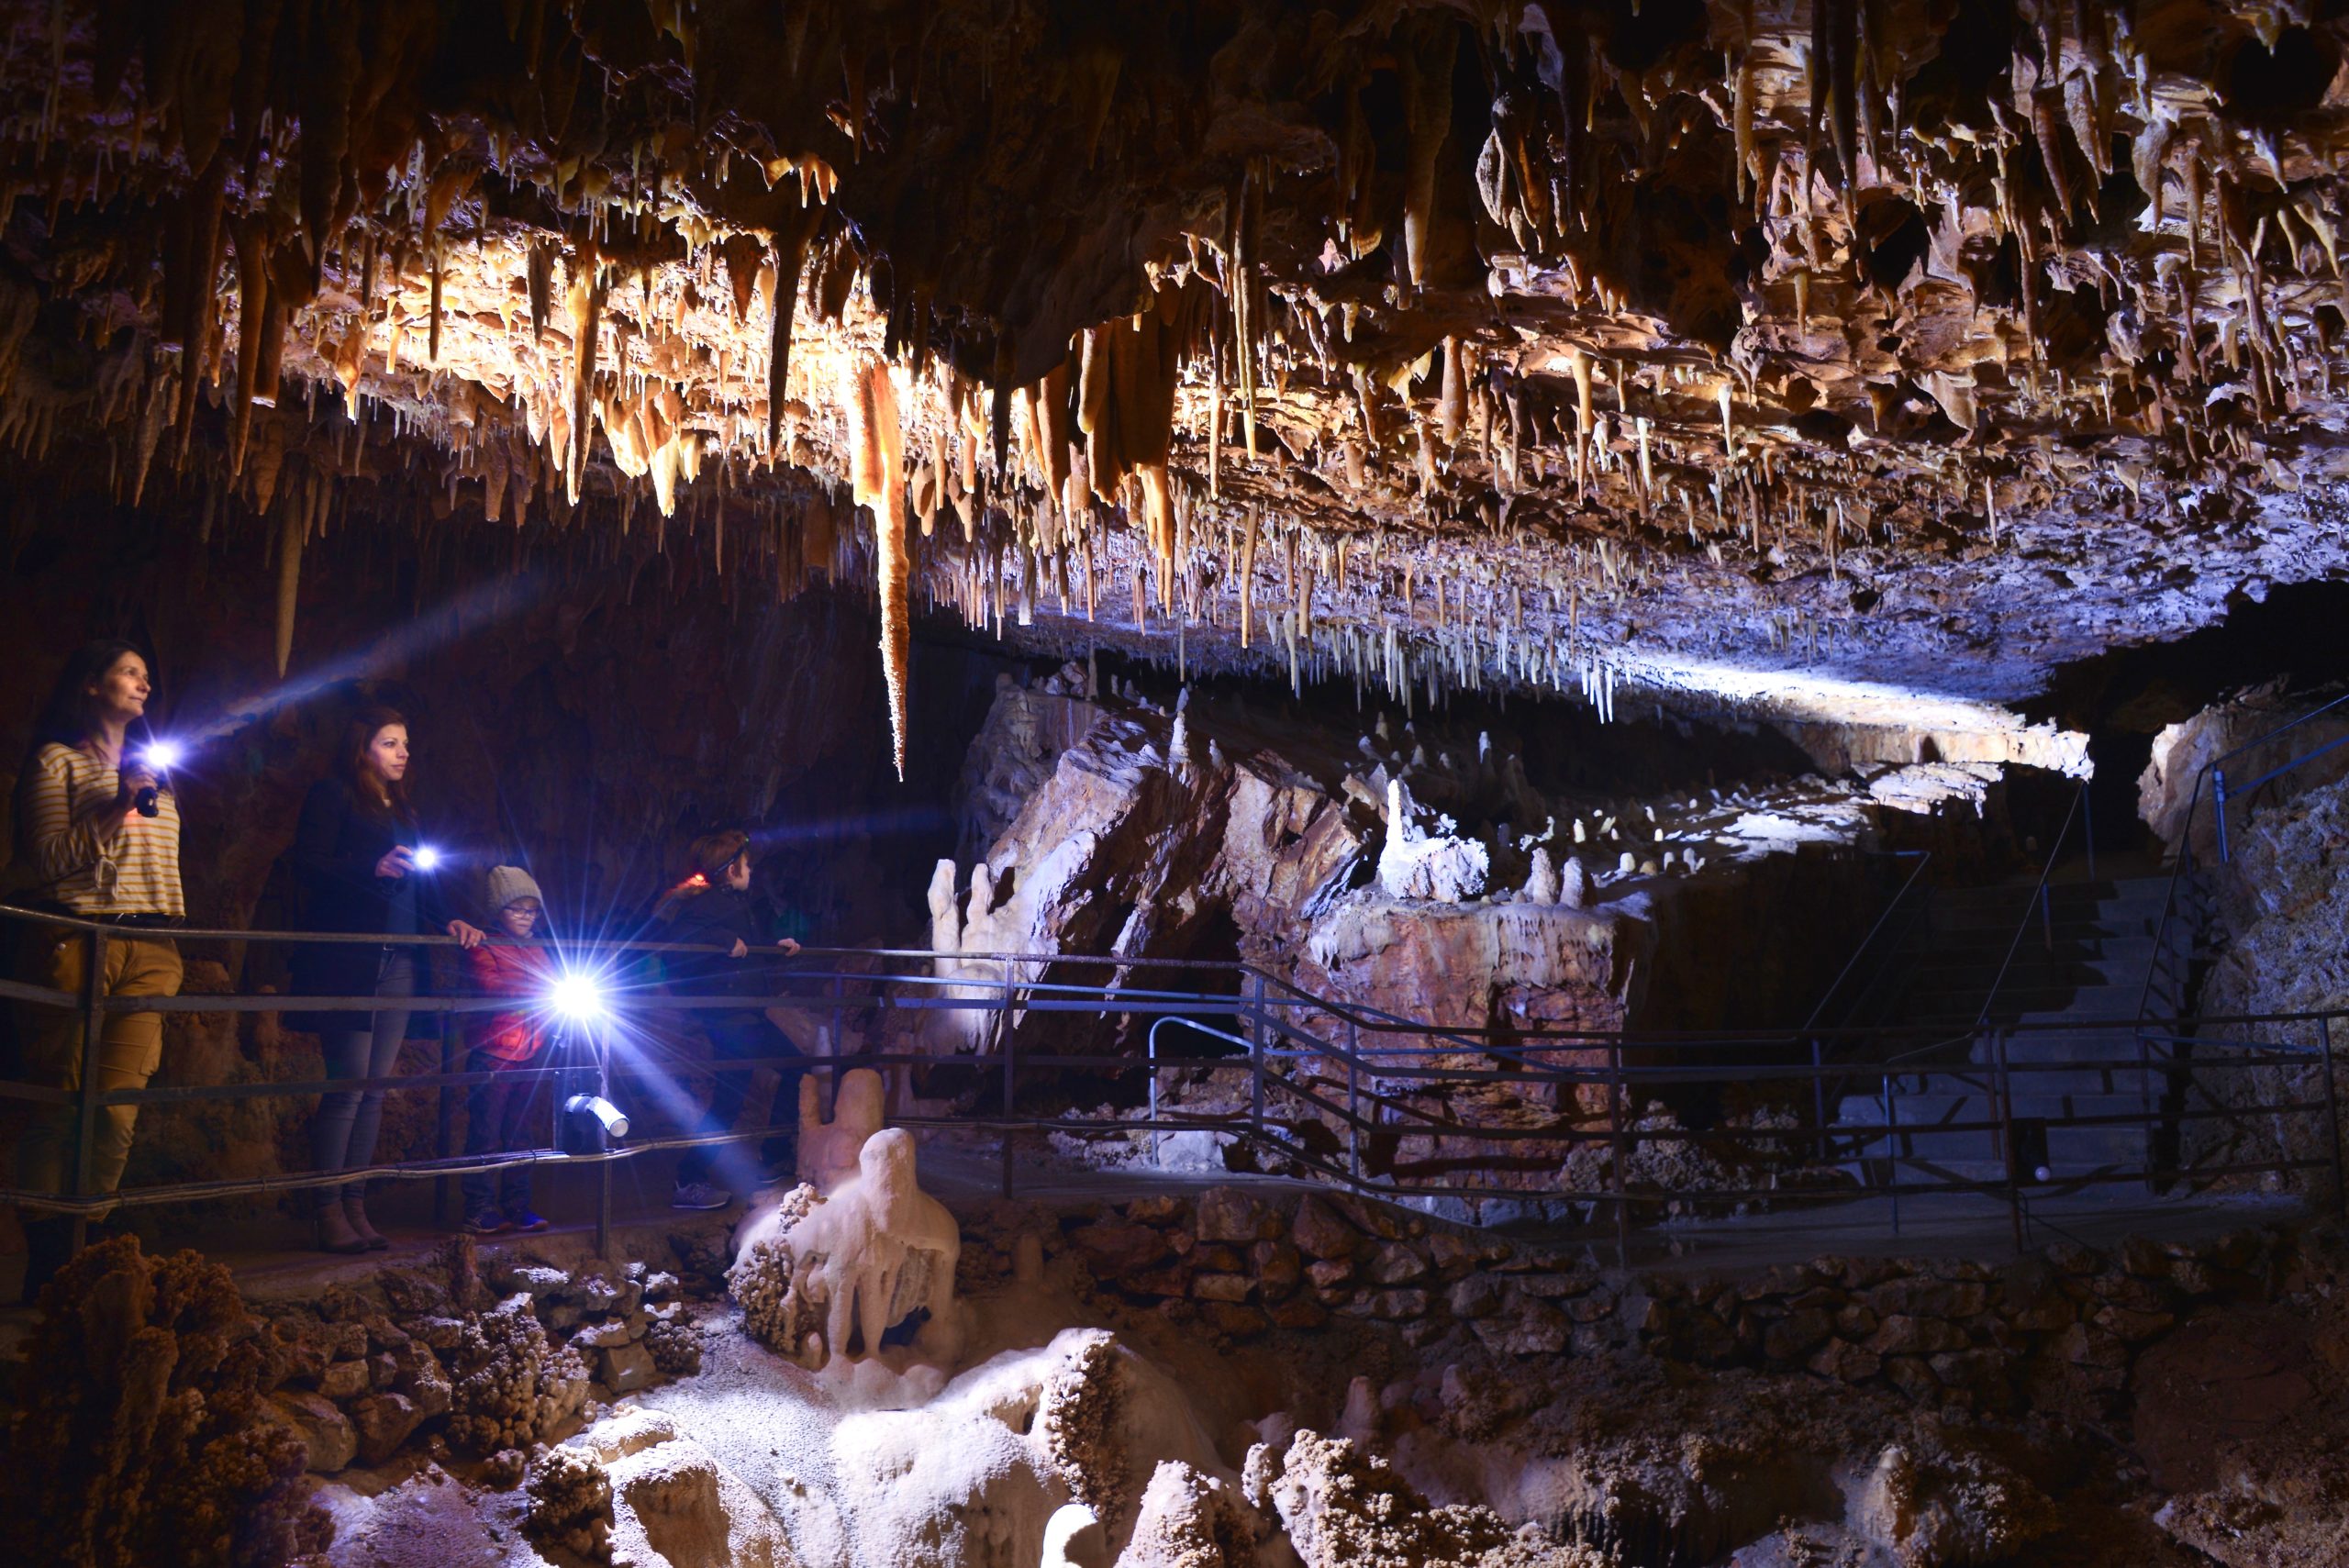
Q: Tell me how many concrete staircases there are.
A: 1